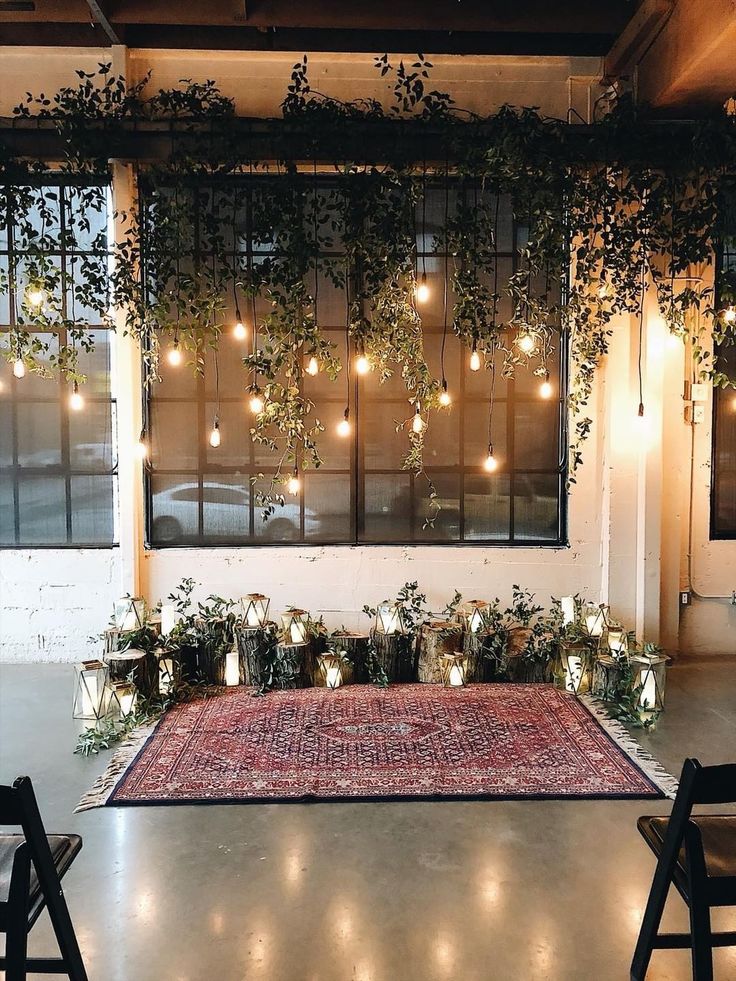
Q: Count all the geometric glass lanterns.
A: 14